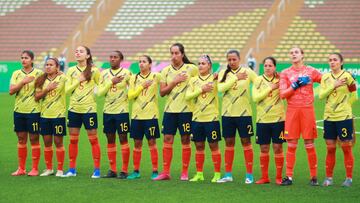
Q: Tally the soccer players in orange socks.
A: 11